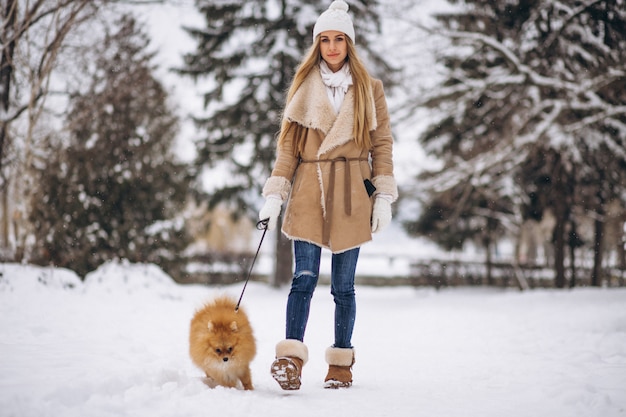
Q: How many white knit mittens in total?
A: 2